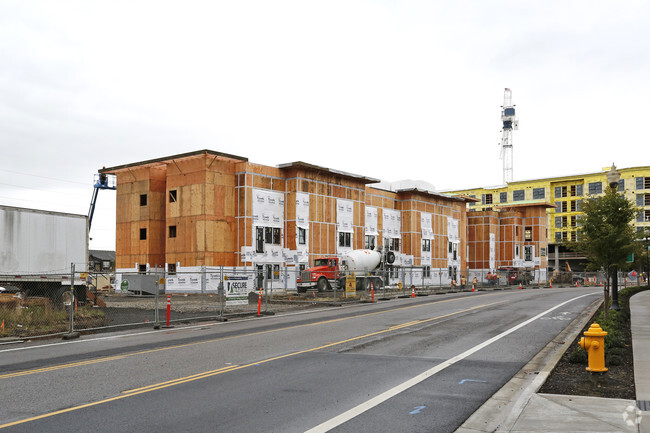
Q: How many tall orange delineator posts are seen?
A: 3